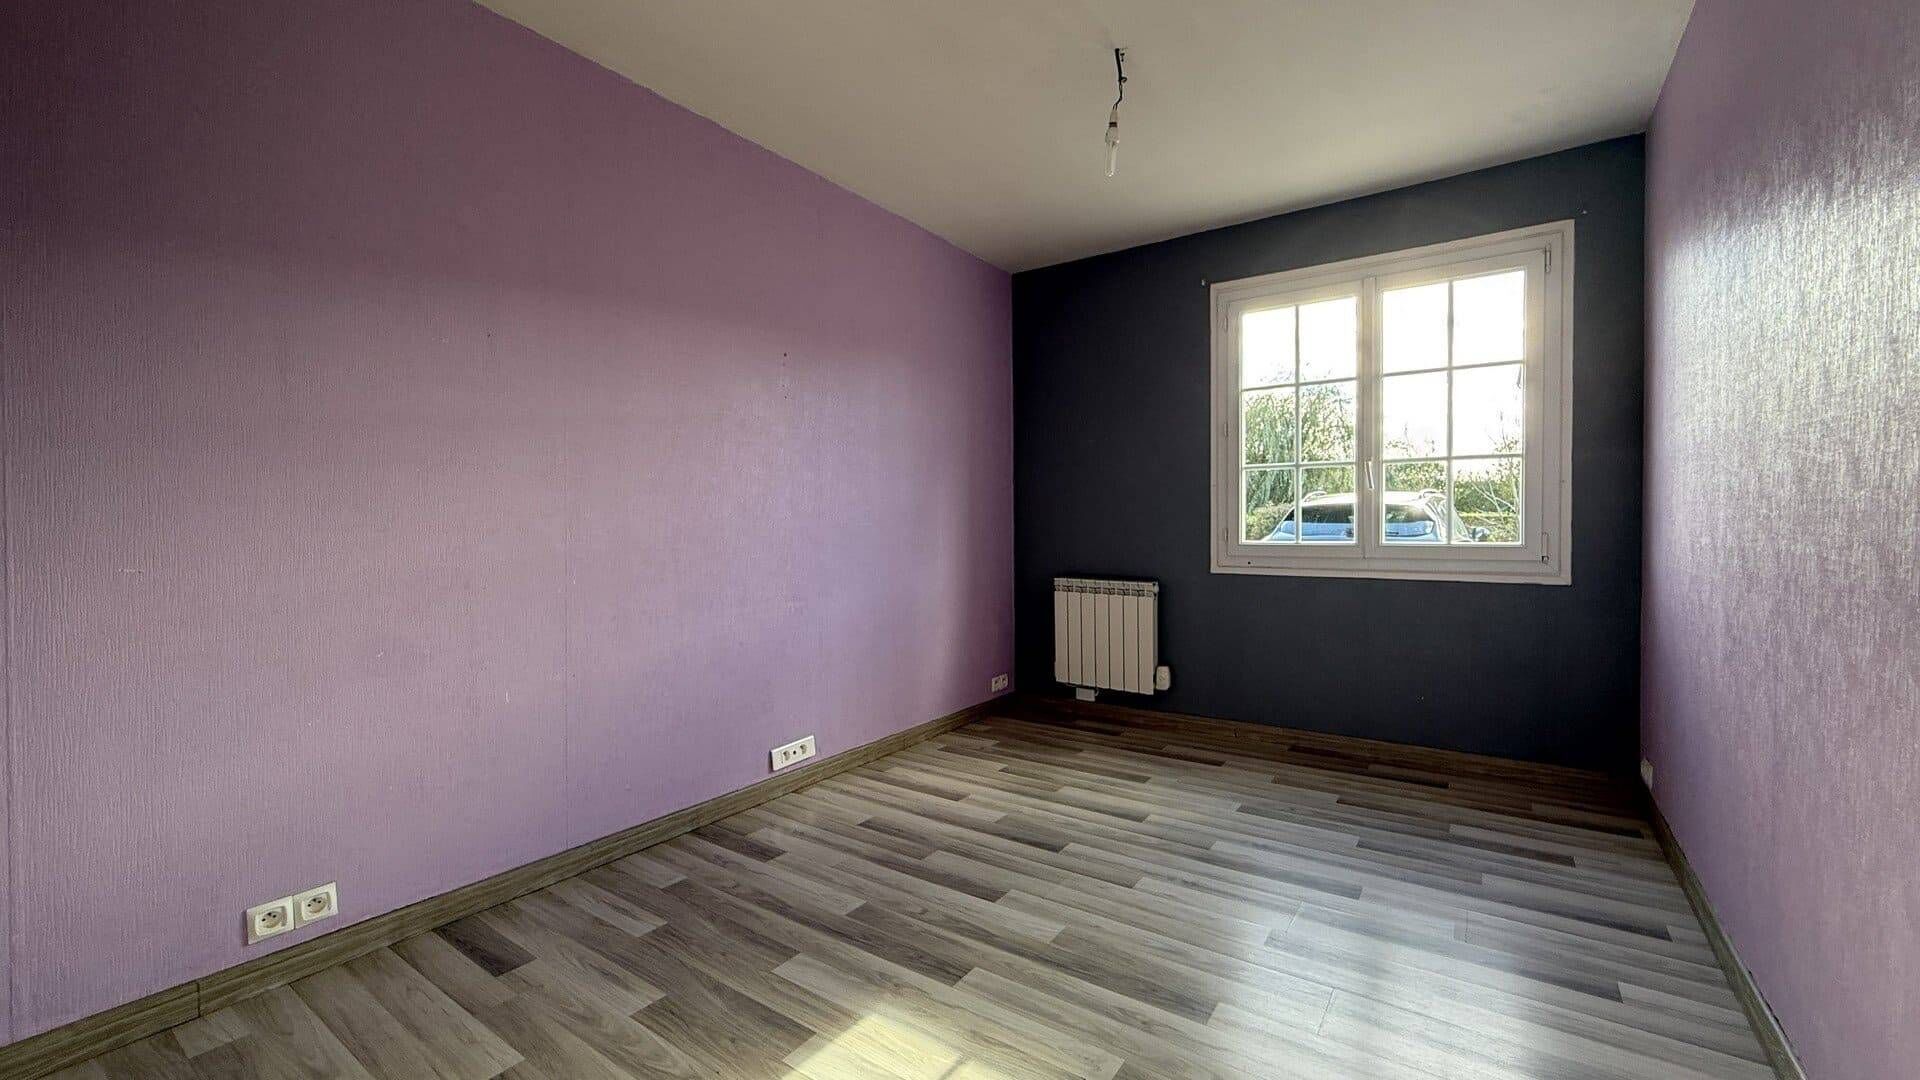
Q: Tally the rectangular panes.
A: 12